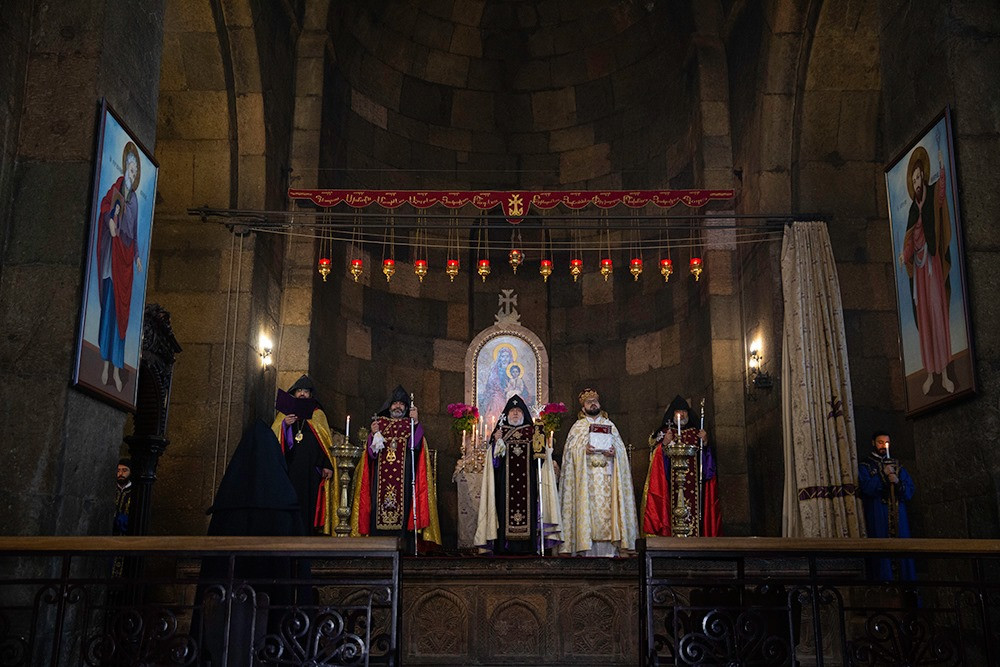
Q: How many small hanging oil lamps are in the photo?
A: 13